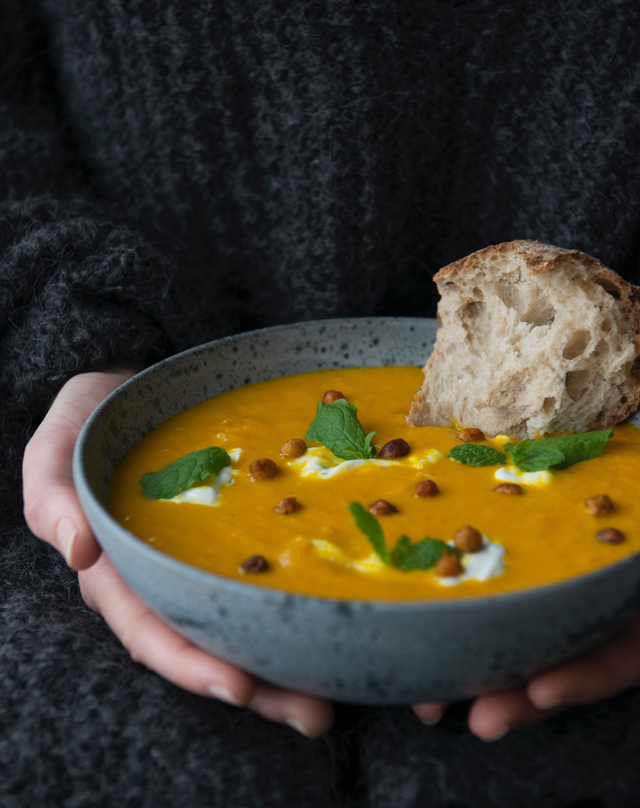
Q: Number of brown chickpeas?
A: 14